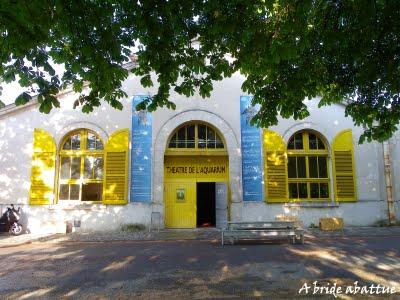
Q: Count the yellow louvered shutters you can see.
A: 4